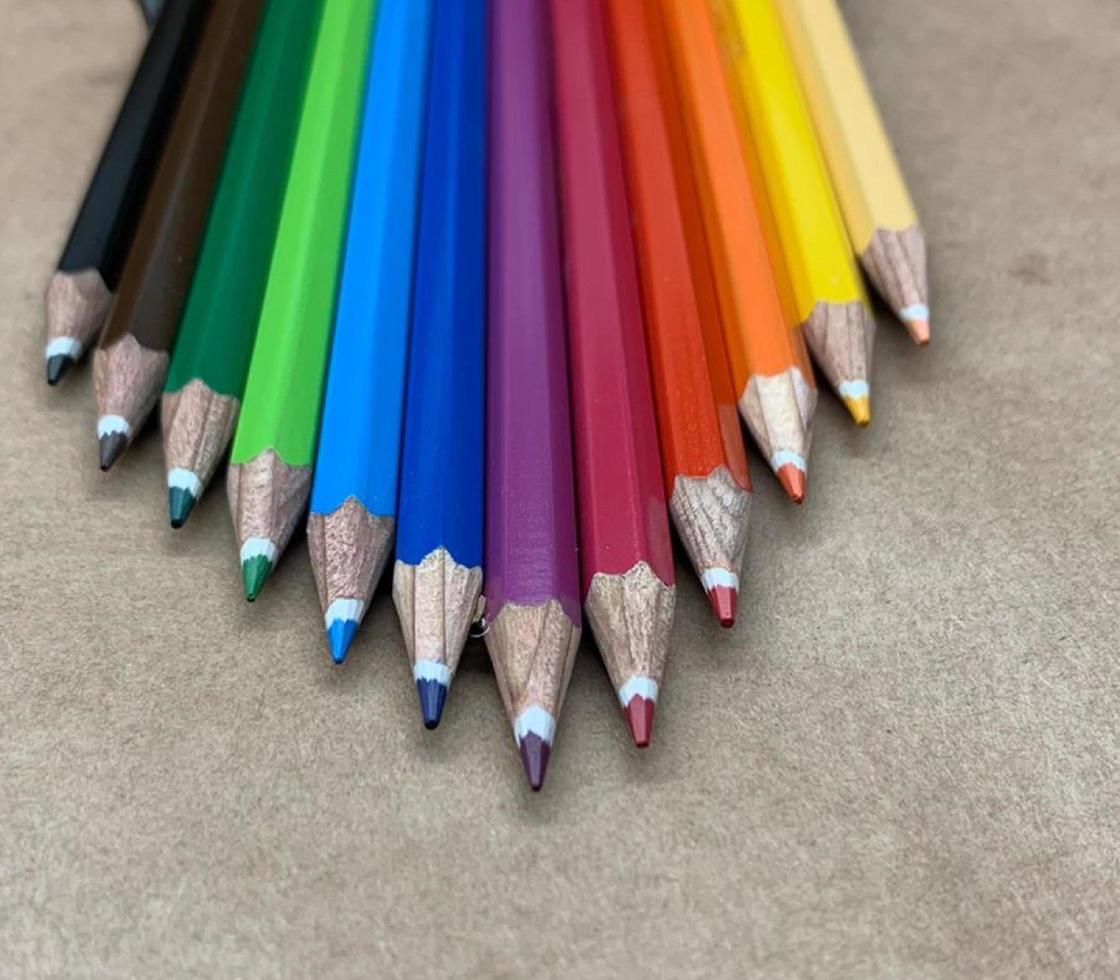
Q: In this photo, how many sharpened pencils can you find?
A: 12